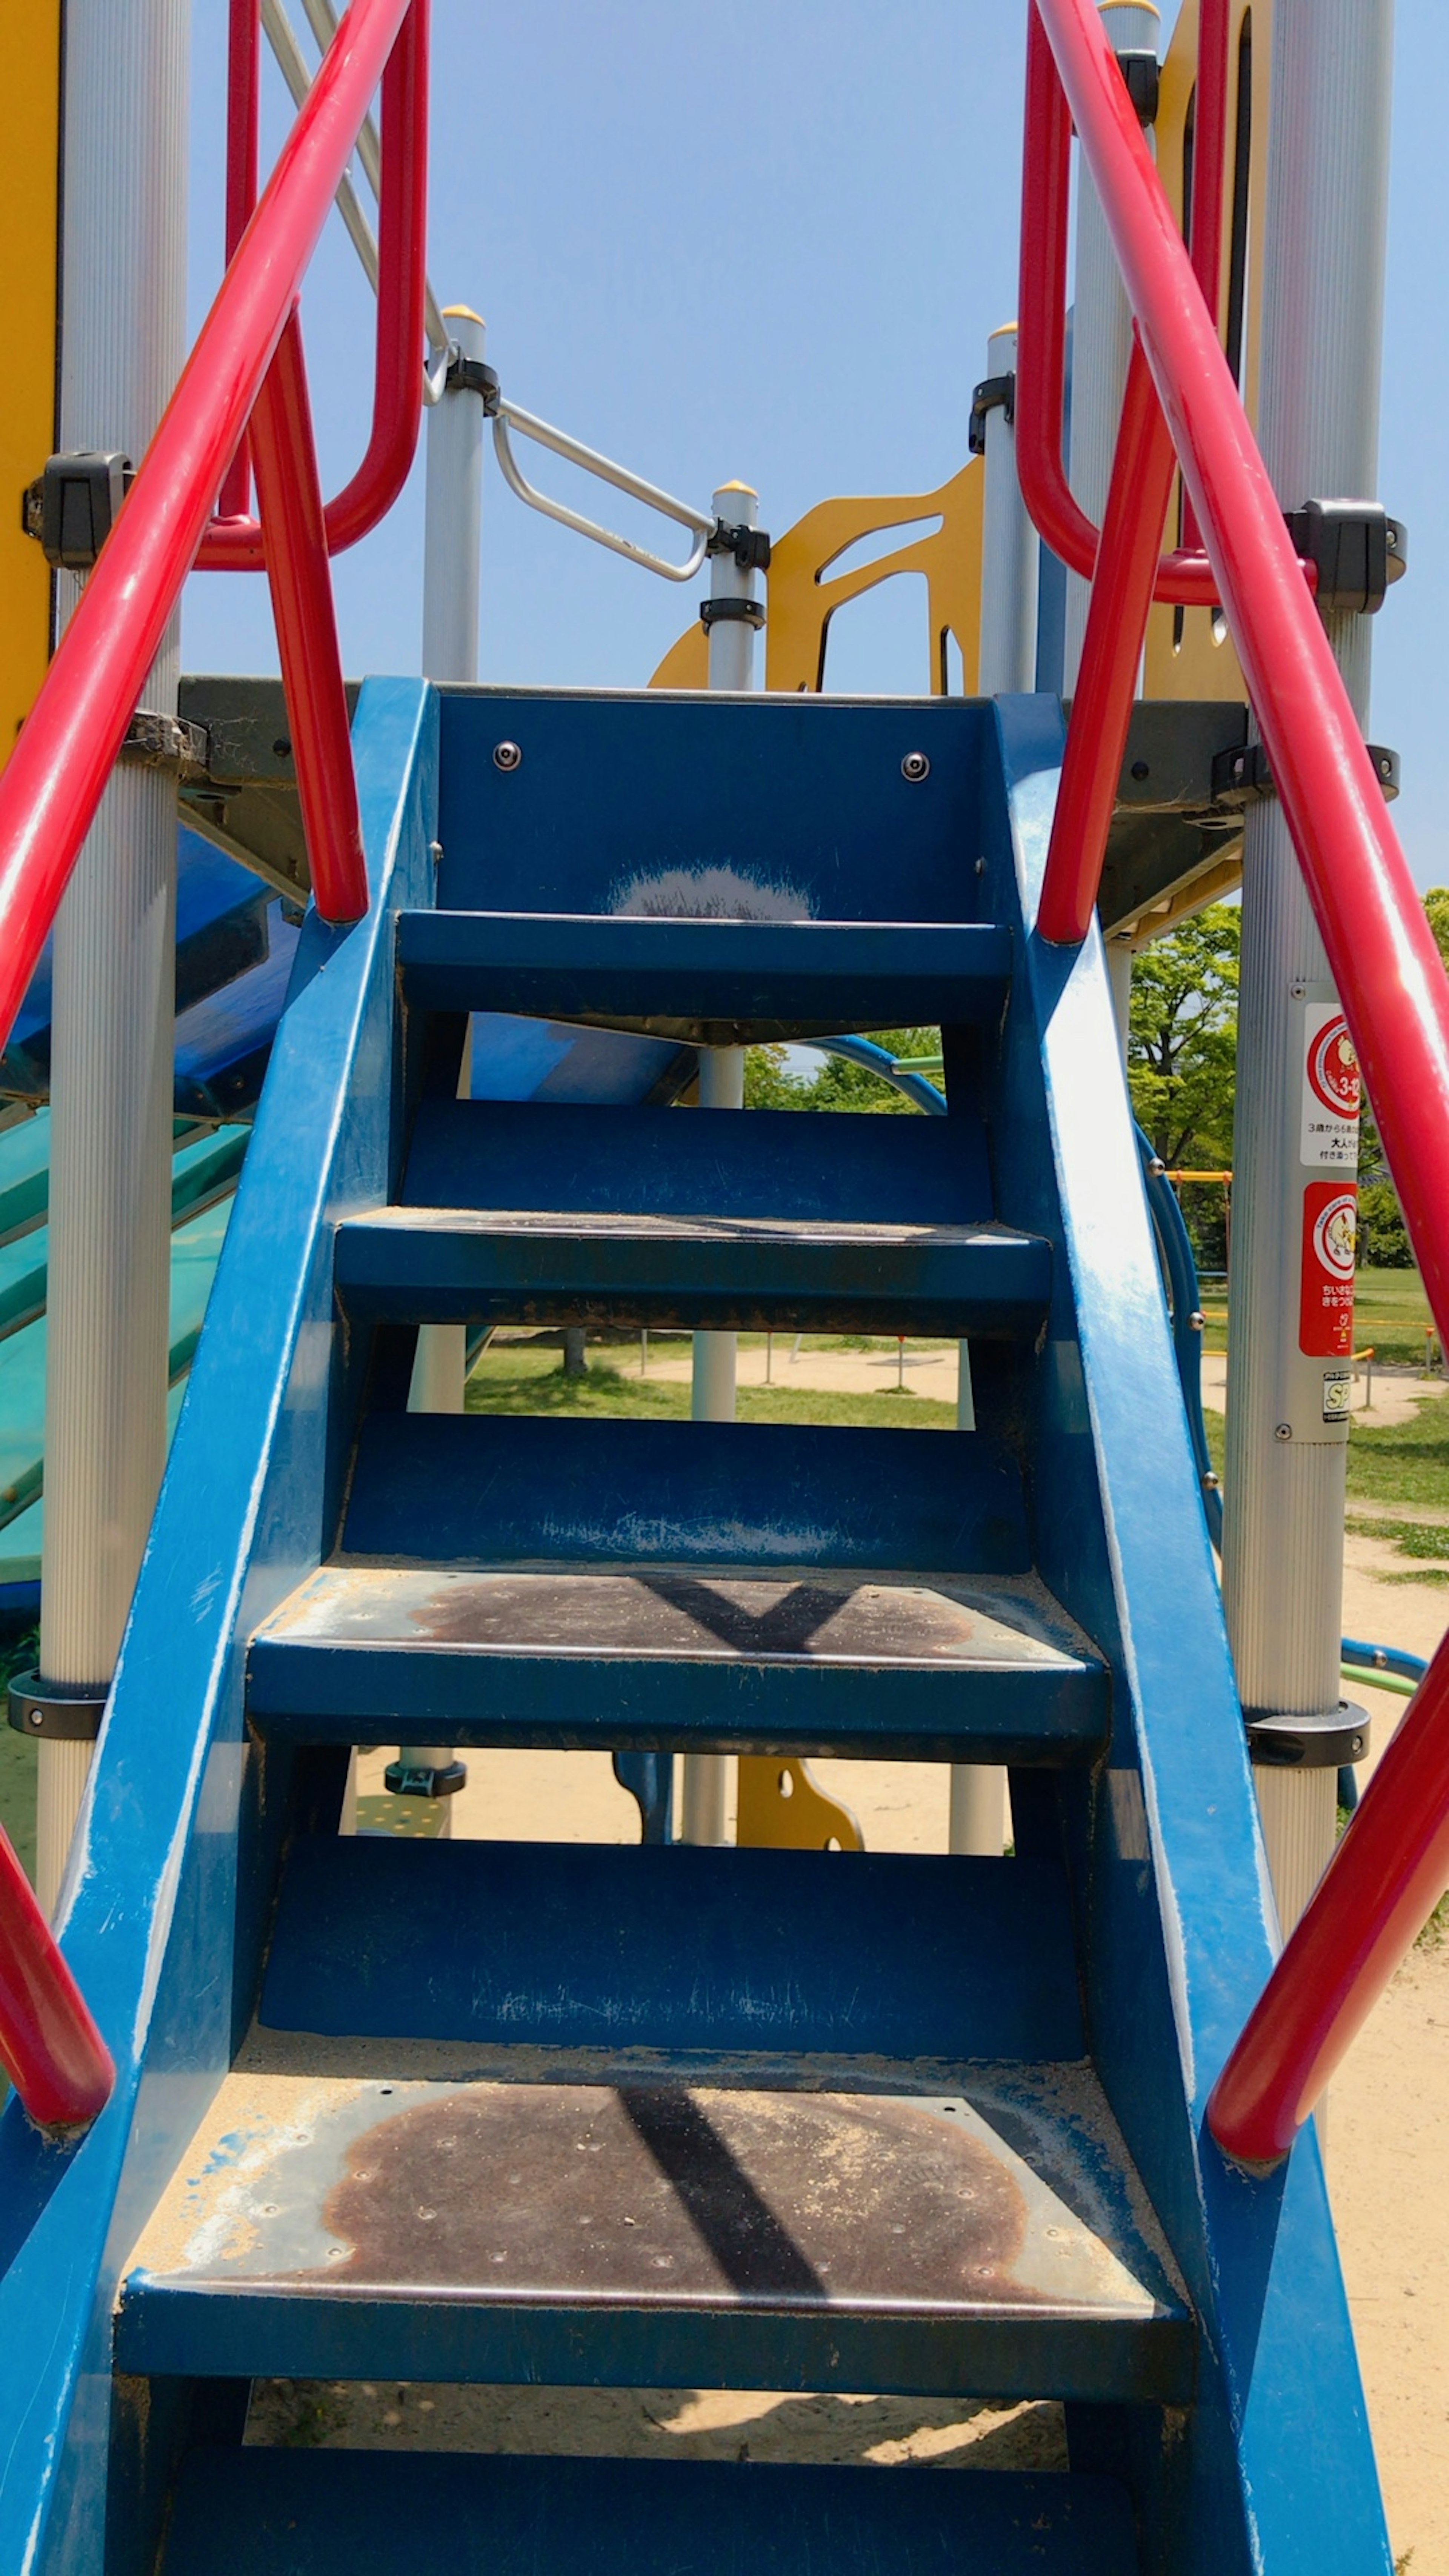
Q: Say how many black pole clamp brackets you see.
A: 12